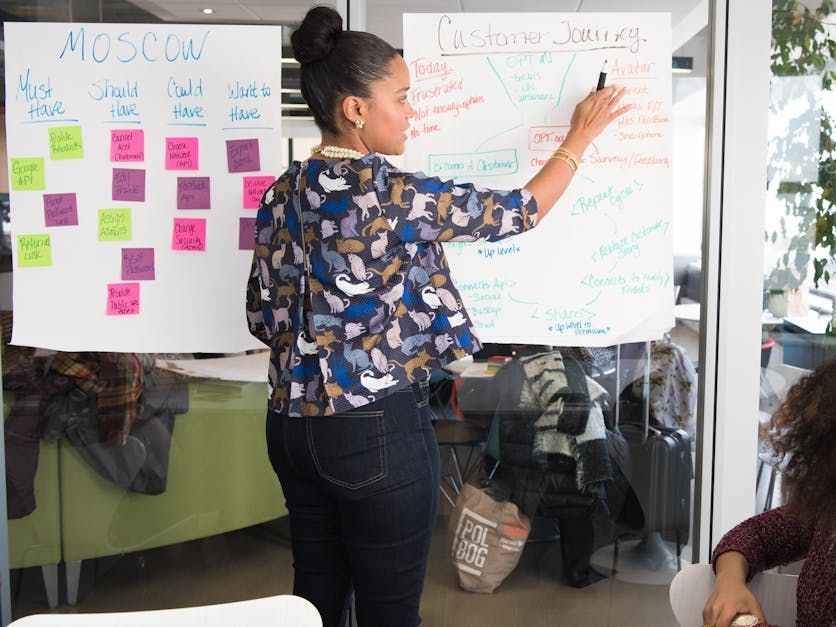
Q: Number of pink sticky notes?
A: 5